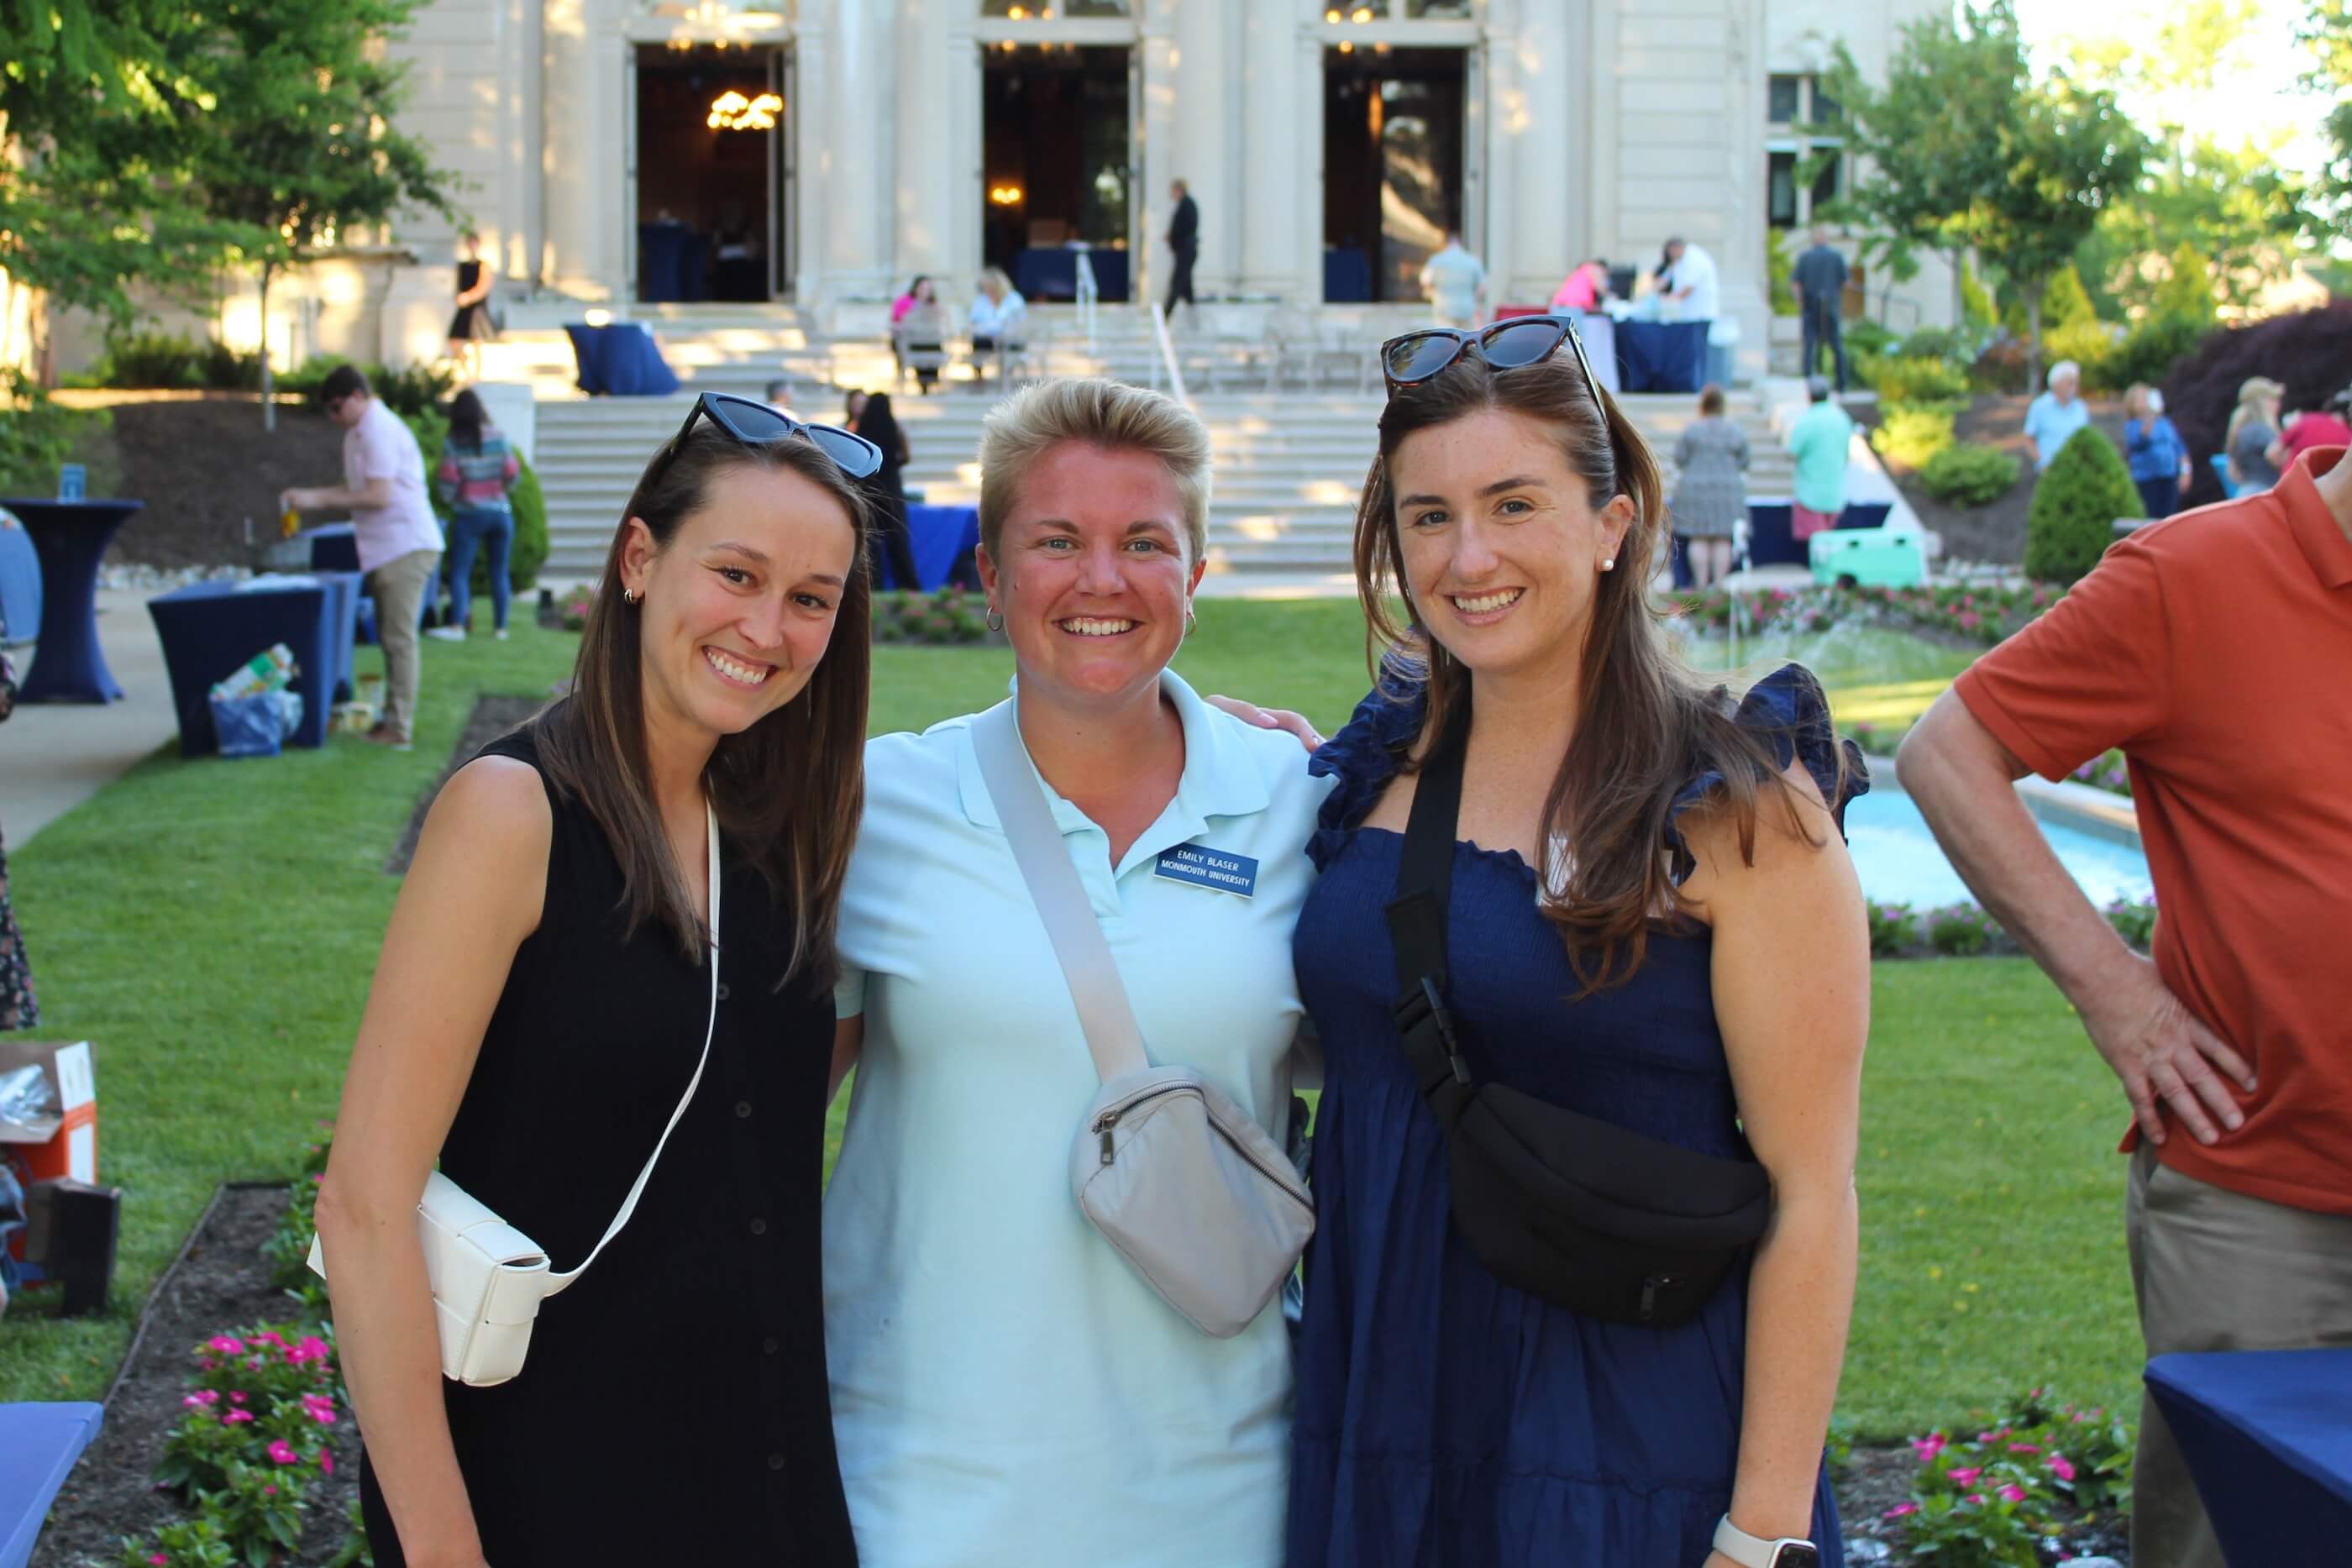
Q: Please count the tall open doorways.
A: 3